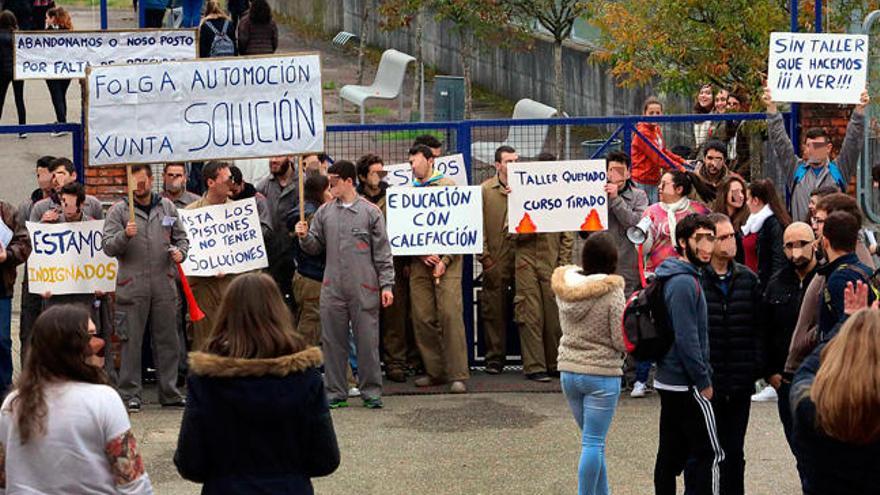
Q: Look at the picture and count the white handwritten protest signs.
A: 8